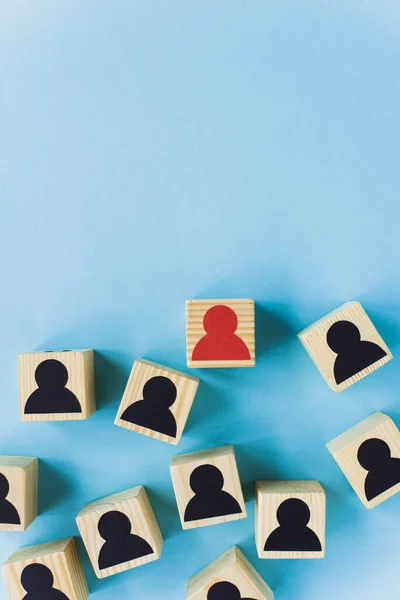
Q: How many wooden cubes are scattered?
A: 11